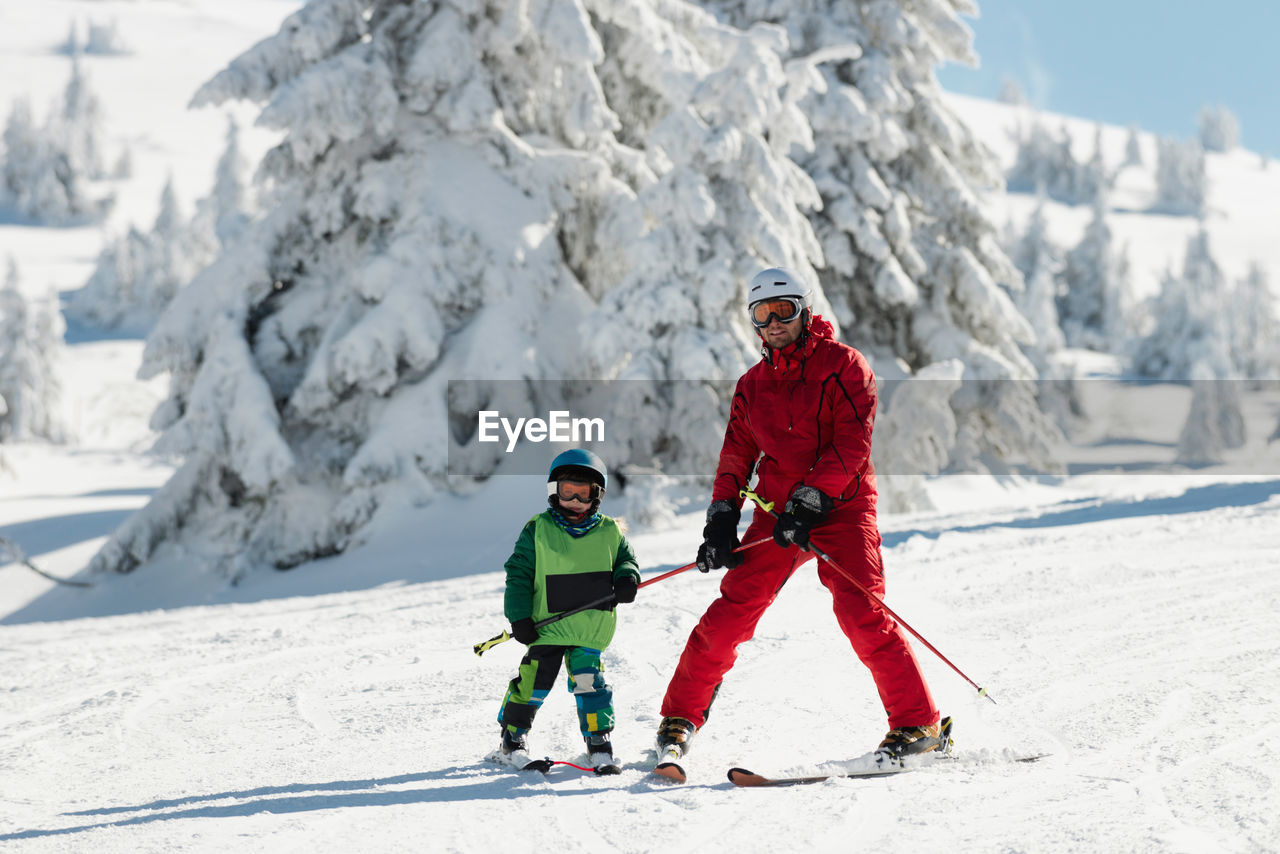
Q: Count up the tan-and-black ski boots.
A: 2